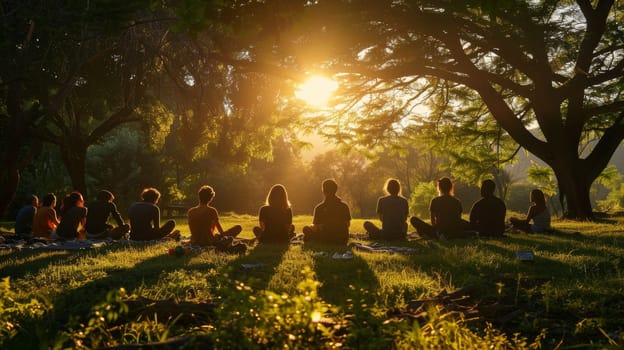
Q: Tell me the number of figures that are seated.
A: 12